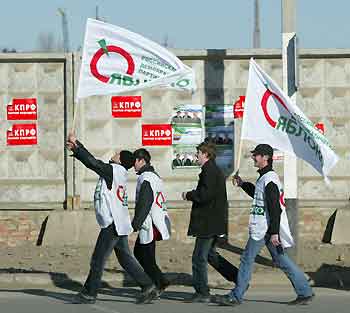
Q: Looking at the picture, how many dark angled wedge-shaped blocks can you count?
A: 2